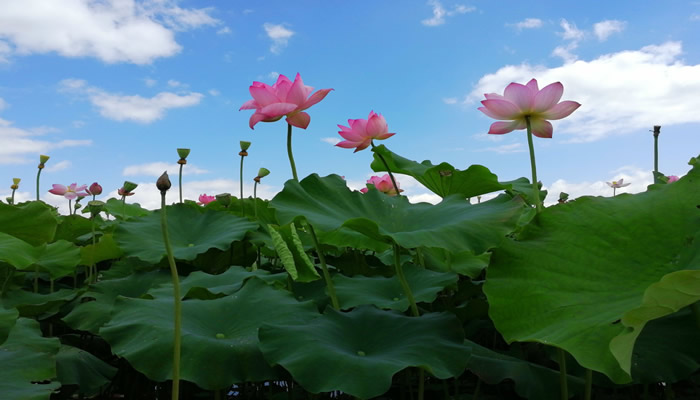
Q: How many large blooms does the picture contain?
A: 3